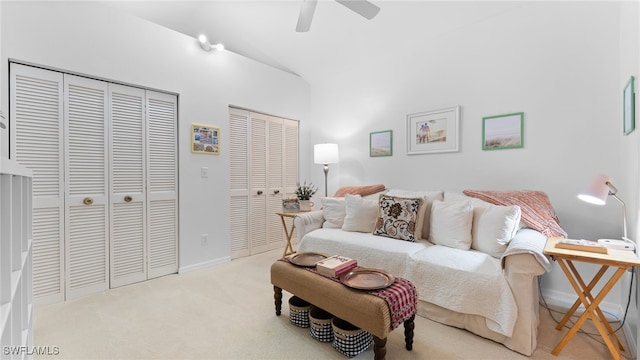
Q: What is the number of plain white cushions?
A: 4